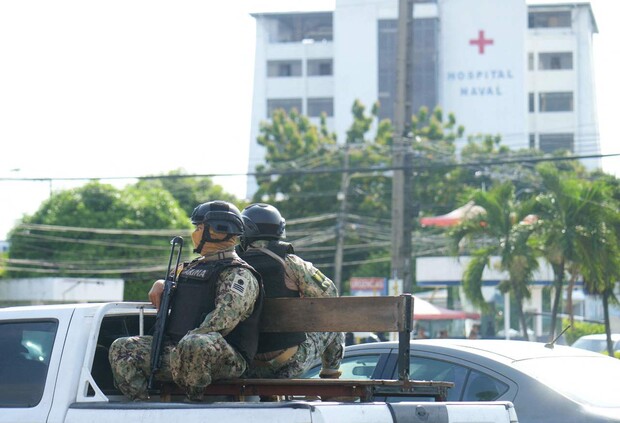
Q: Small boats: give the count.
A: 0